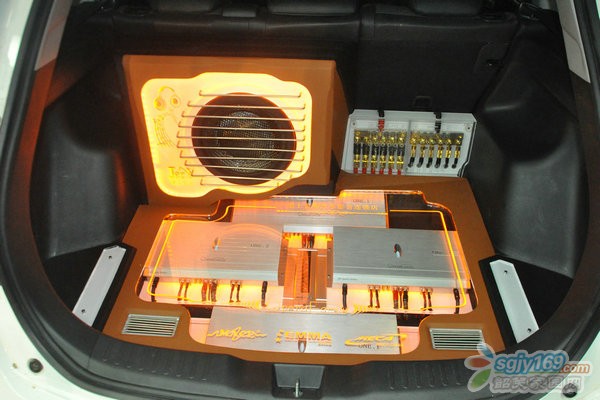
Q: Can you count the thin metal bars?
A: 10